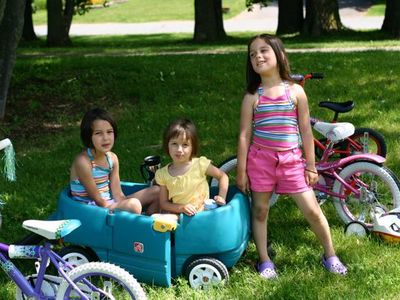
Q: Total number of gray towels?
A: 0